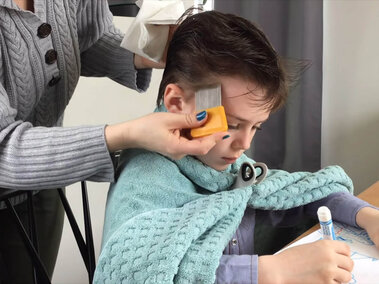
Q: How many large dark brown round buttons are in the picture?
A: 3